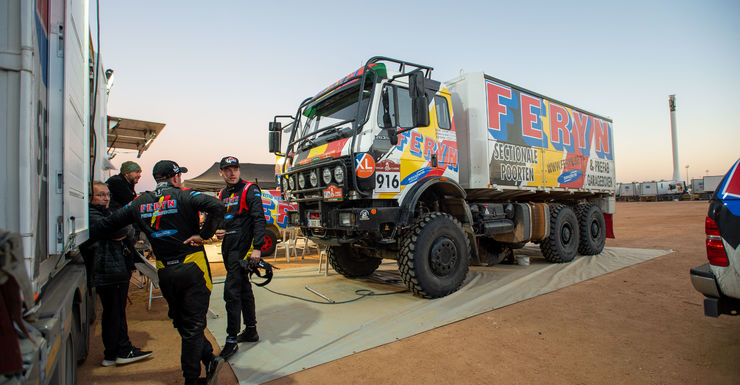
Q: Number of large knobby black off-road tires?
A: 4